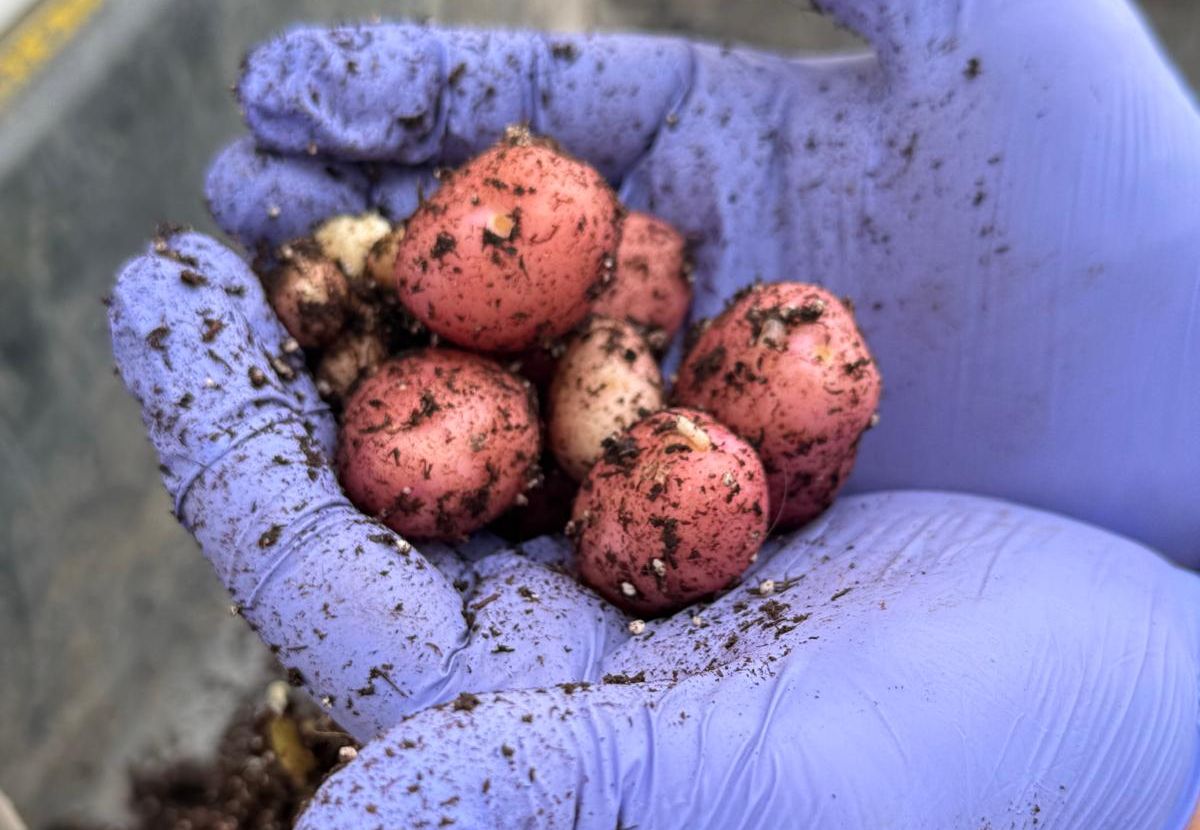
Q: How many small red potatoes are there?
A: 5